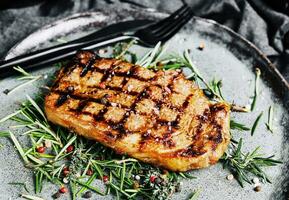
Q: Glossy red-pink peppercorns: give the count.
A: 7